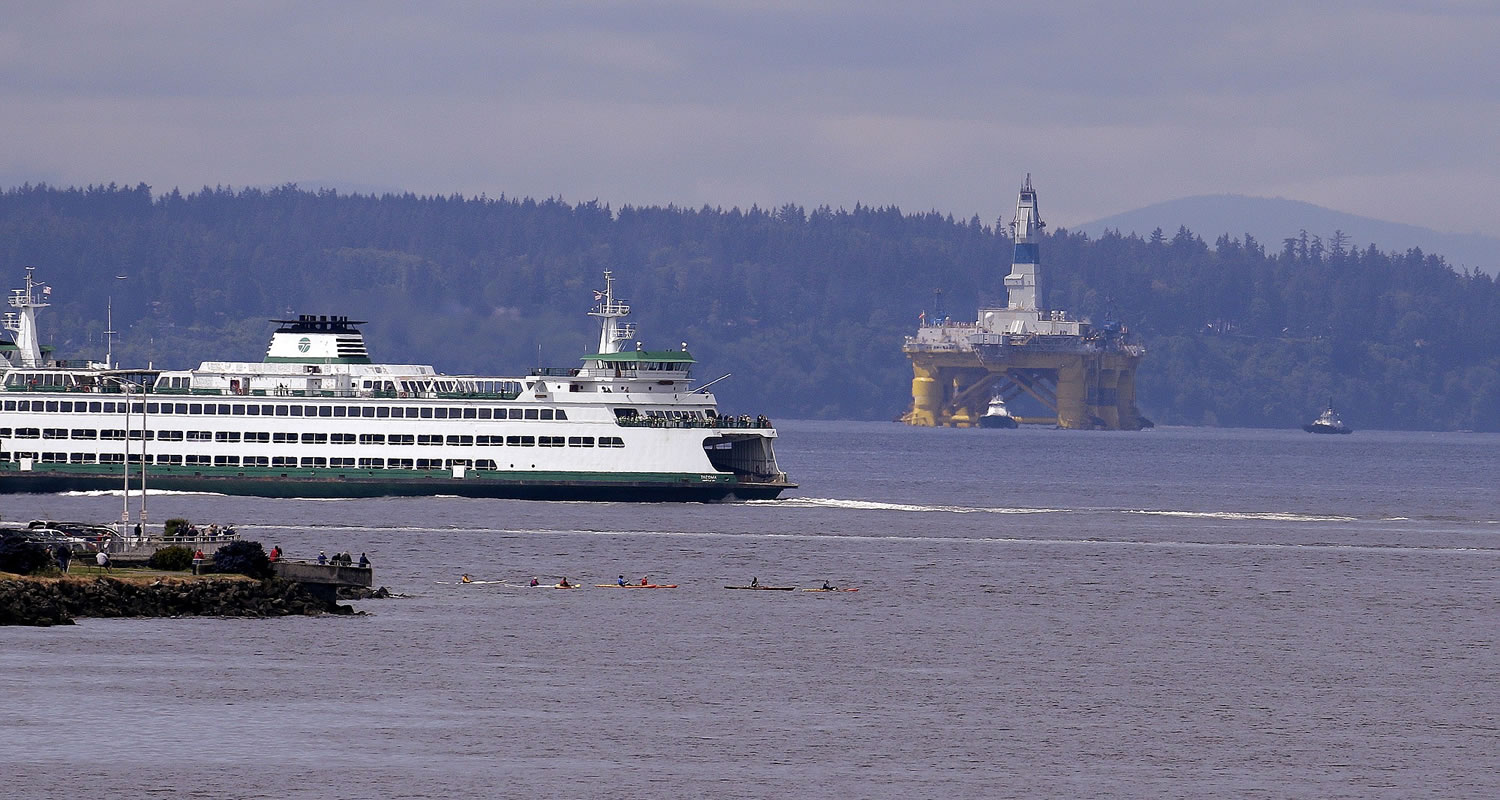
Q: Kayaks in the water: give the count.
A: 7